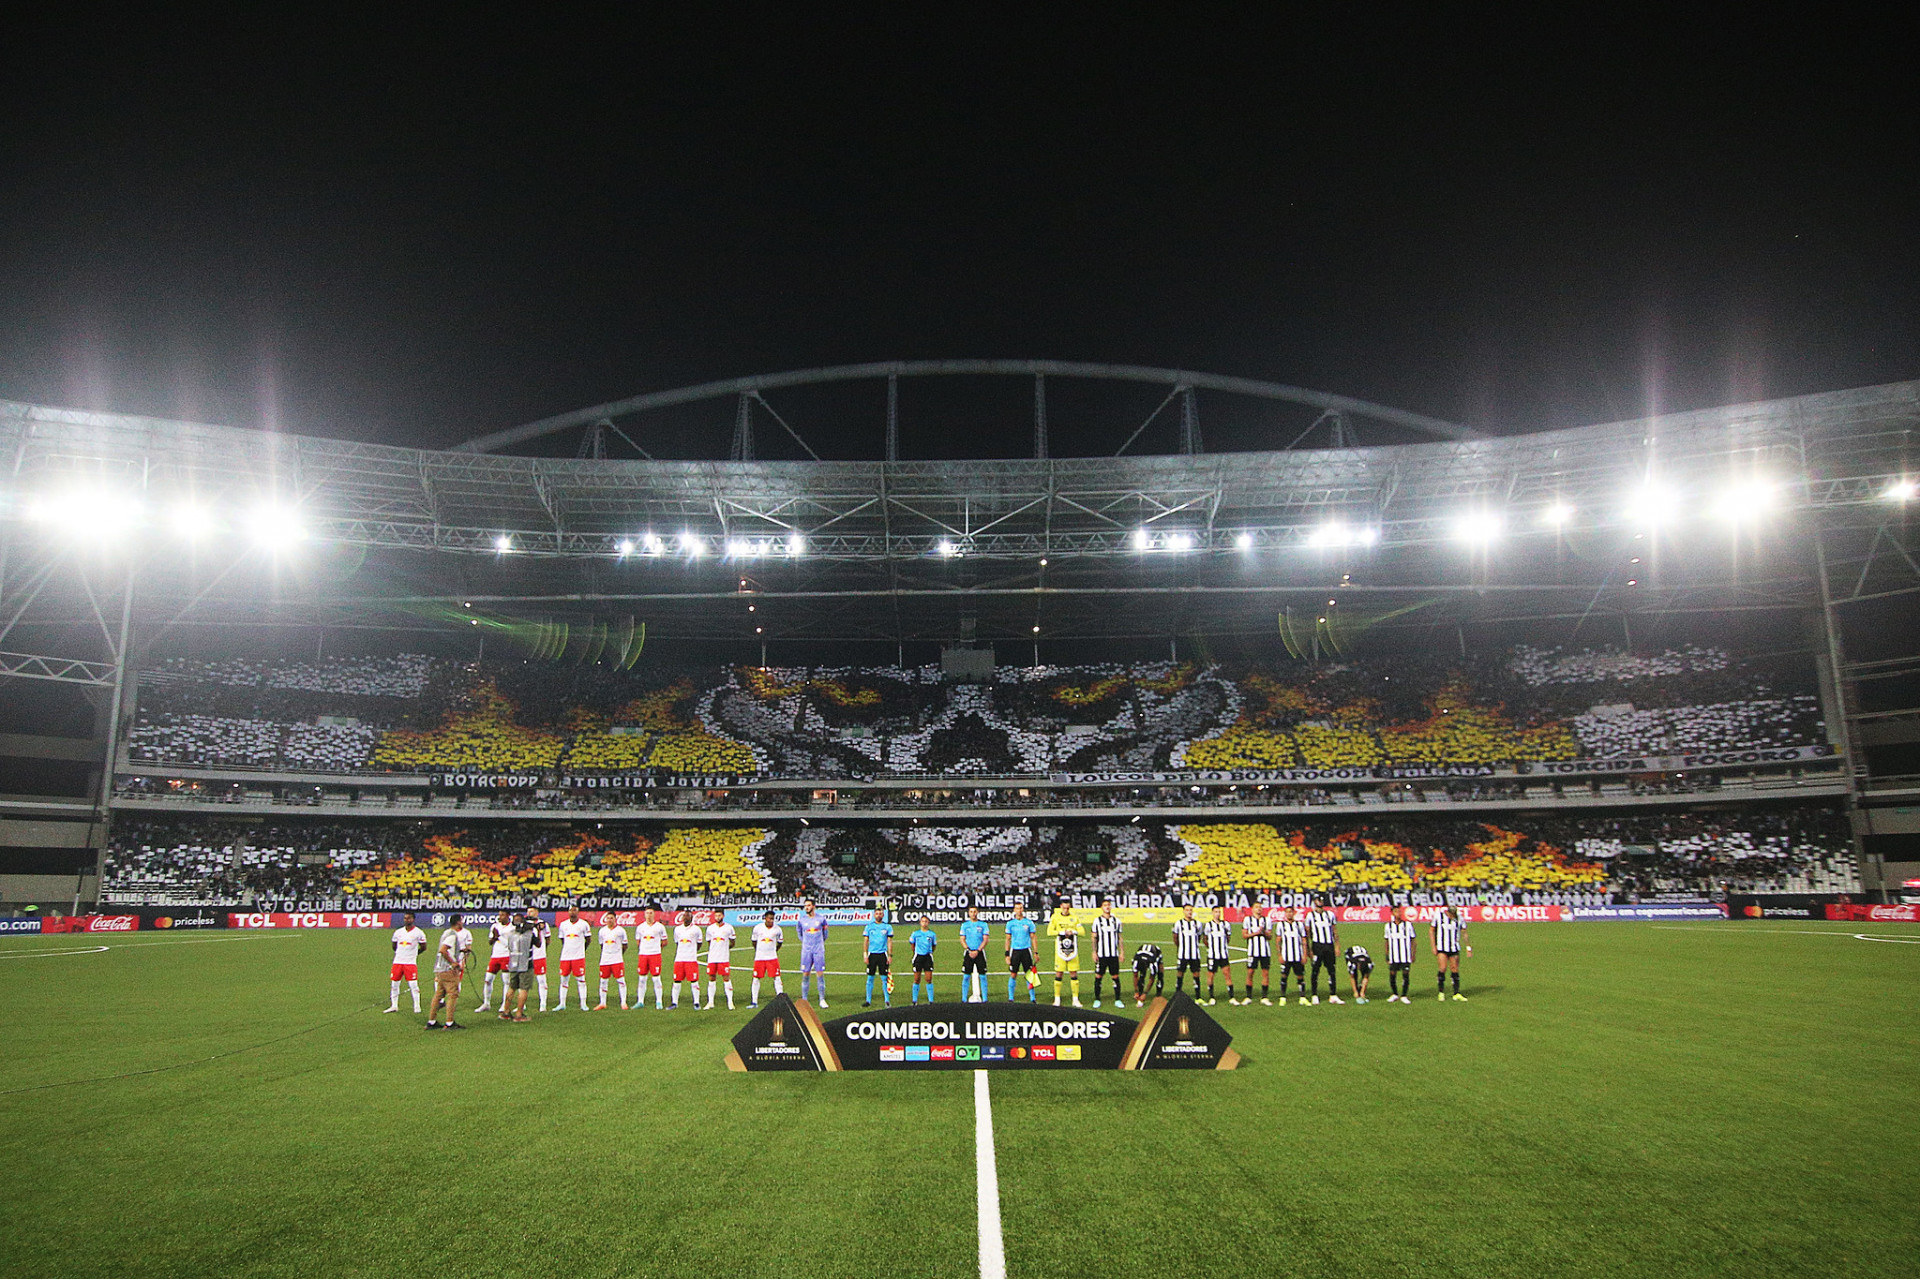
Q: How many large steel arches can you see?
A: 1